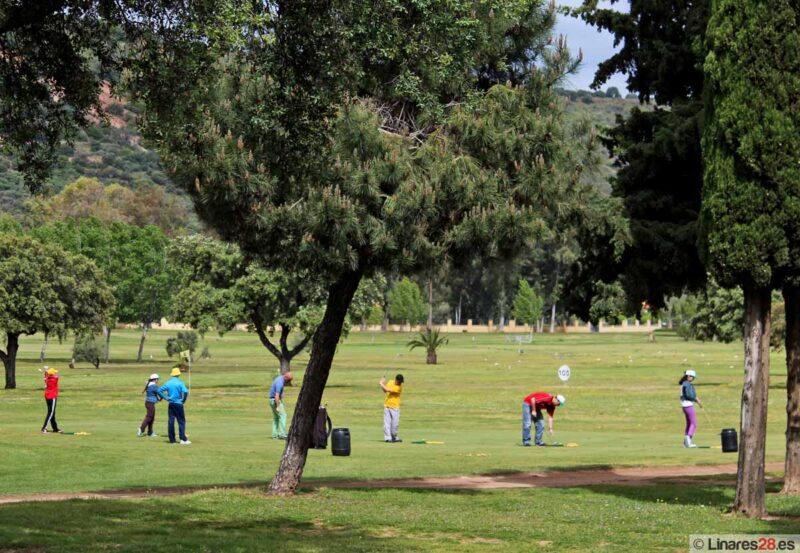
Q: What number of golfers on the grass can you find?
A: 7